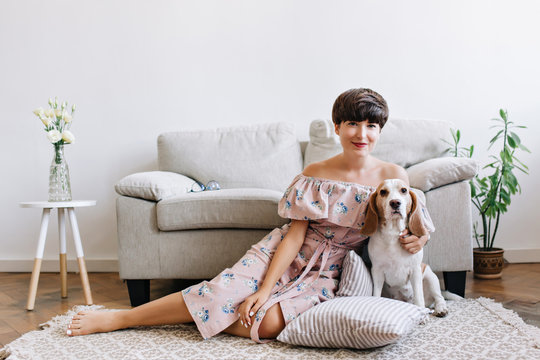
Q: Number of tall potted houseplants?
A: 1